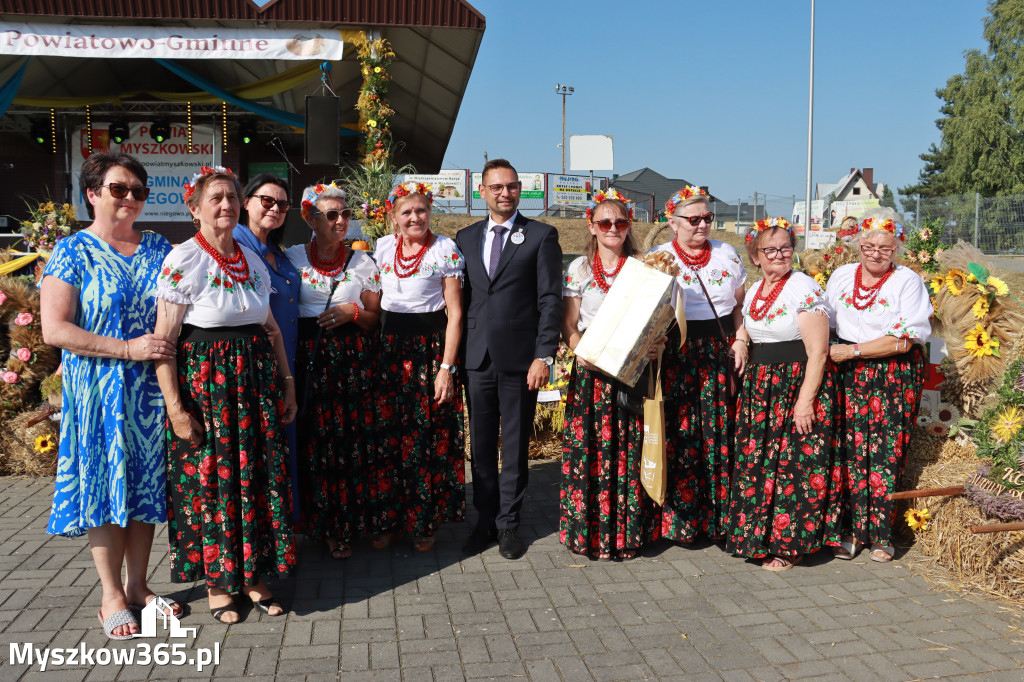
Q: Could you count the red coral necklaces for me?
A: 7